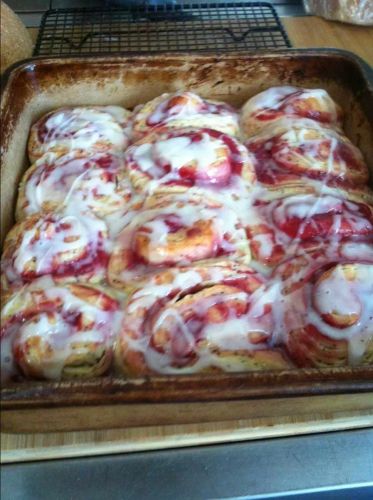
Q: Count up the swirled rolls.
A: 12